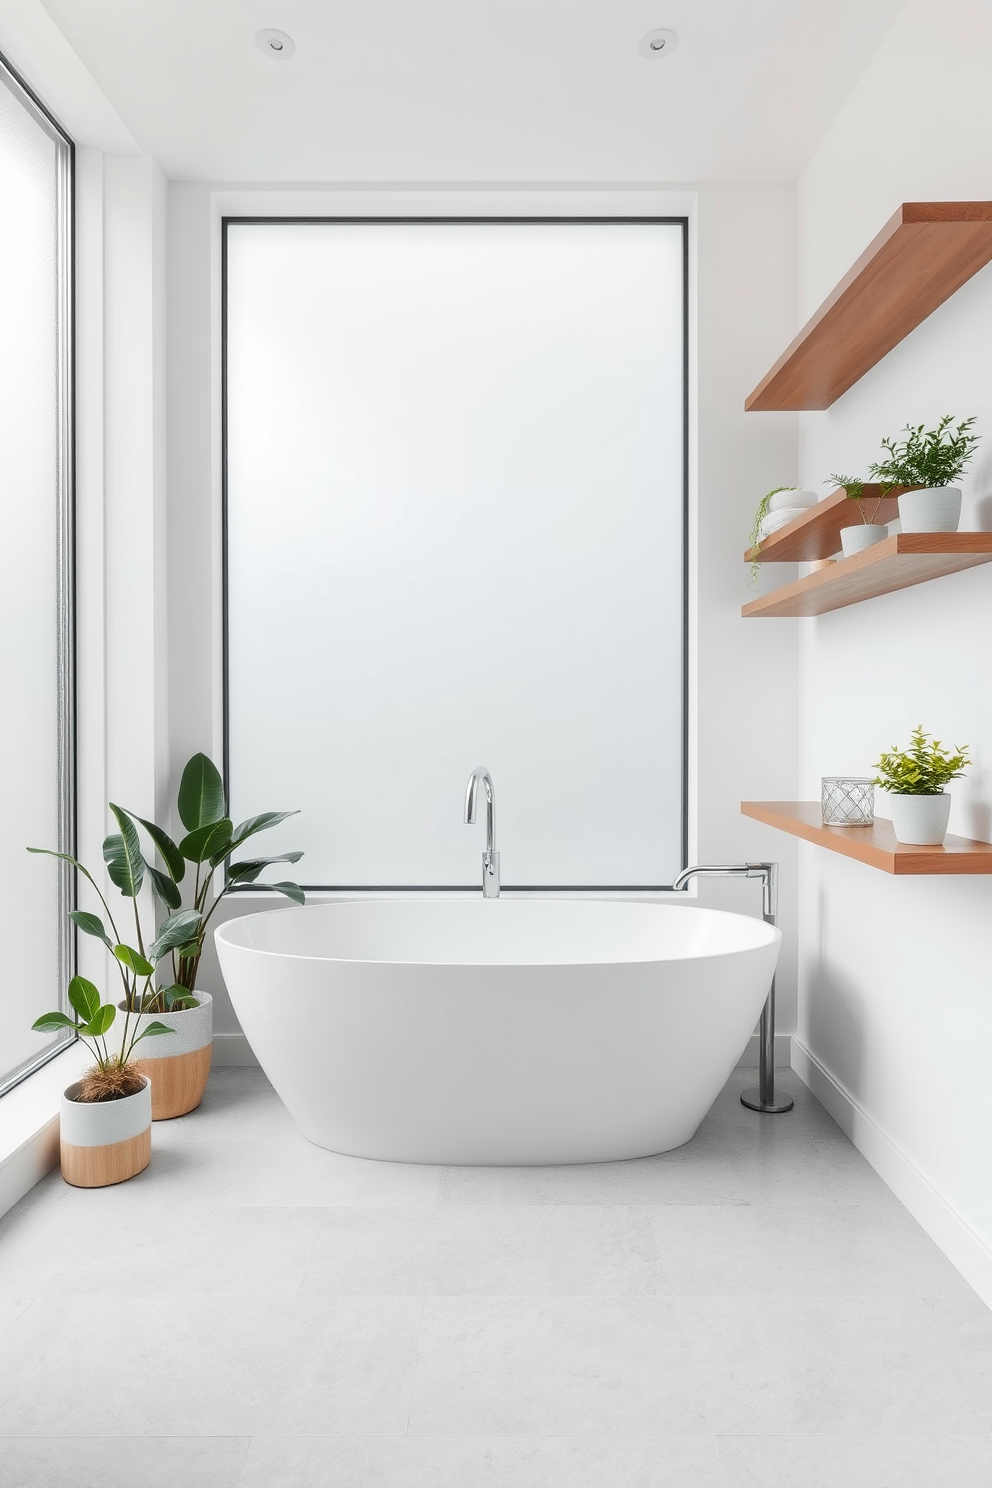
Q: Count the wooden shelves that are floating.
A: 4